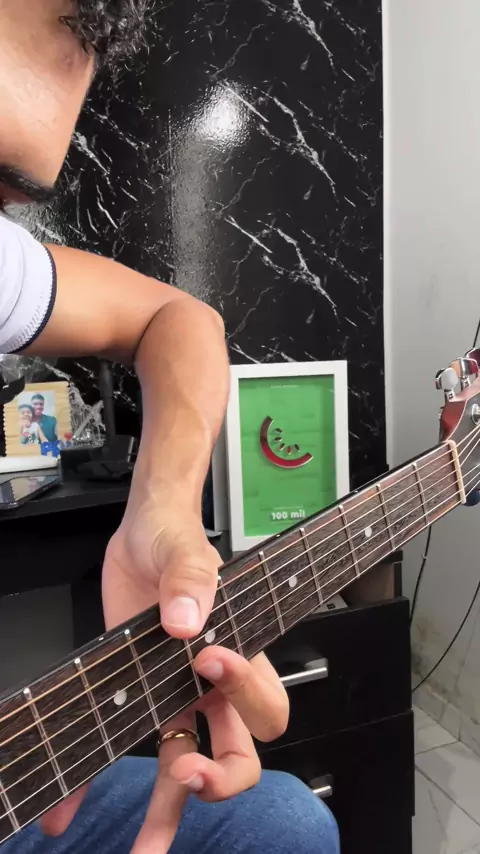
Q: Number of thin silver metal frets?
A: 11